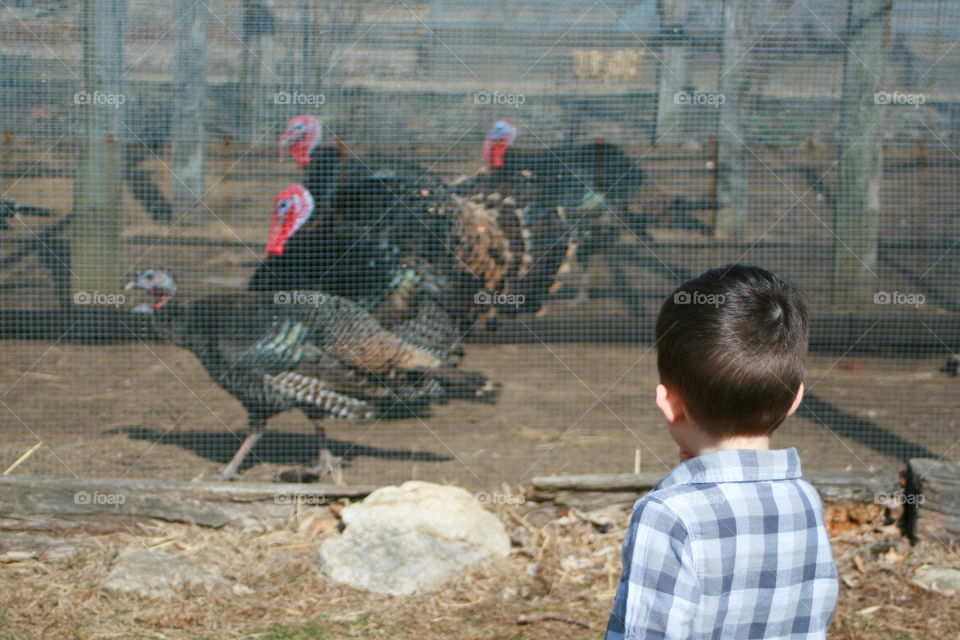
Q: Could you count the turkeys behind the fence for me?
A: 4